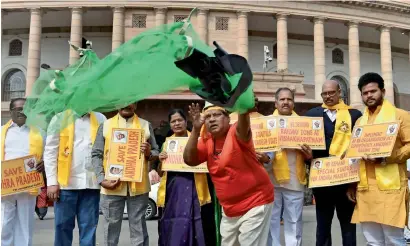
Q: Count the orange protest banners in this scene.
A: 7